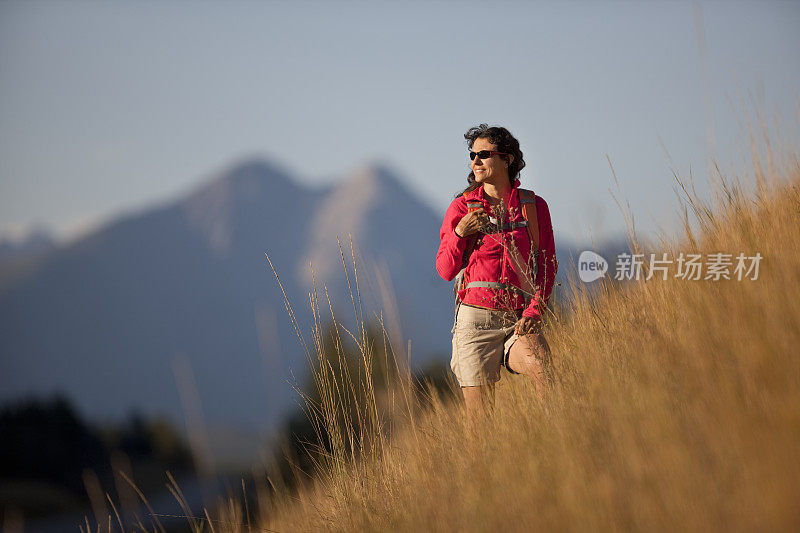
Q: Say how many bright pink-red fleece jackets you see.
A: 1